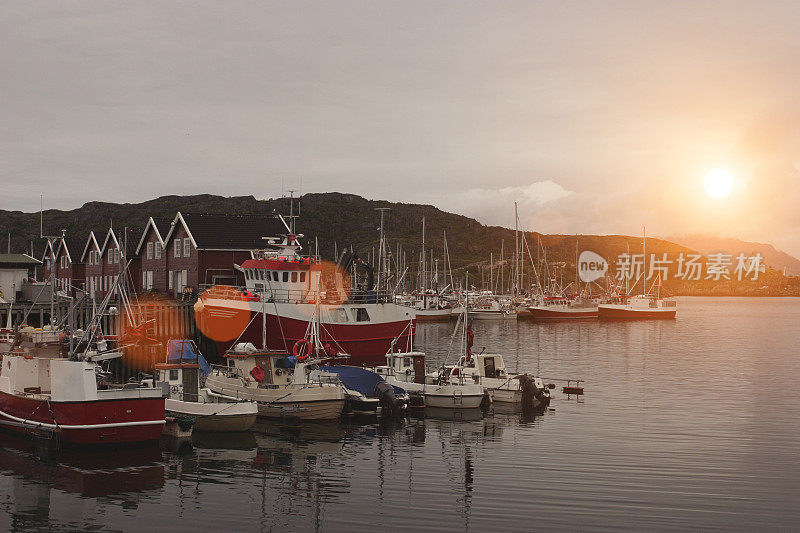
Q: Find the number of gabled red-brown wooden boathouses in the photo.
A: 6